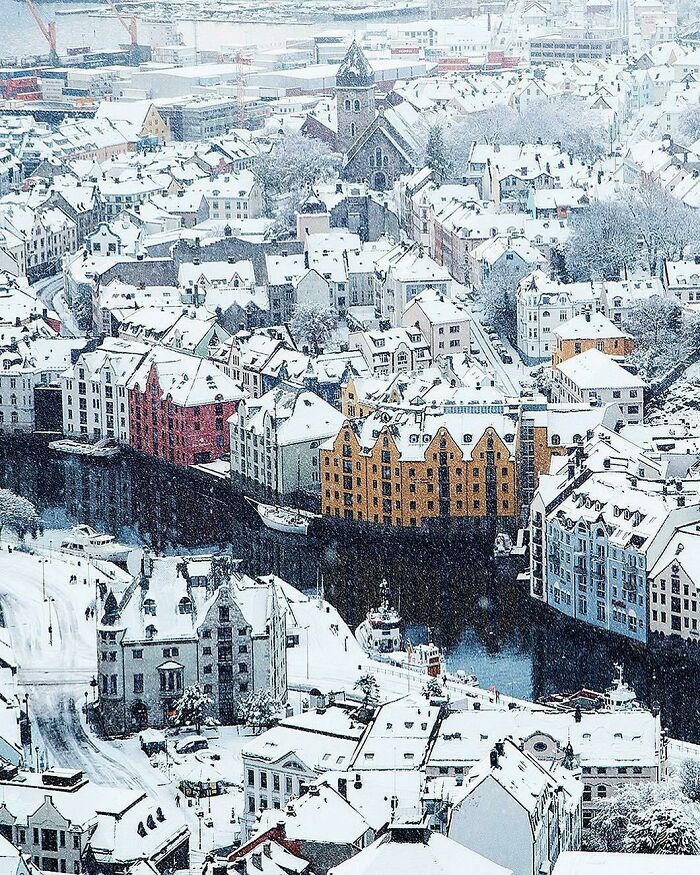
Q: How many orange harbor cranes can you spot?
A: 2